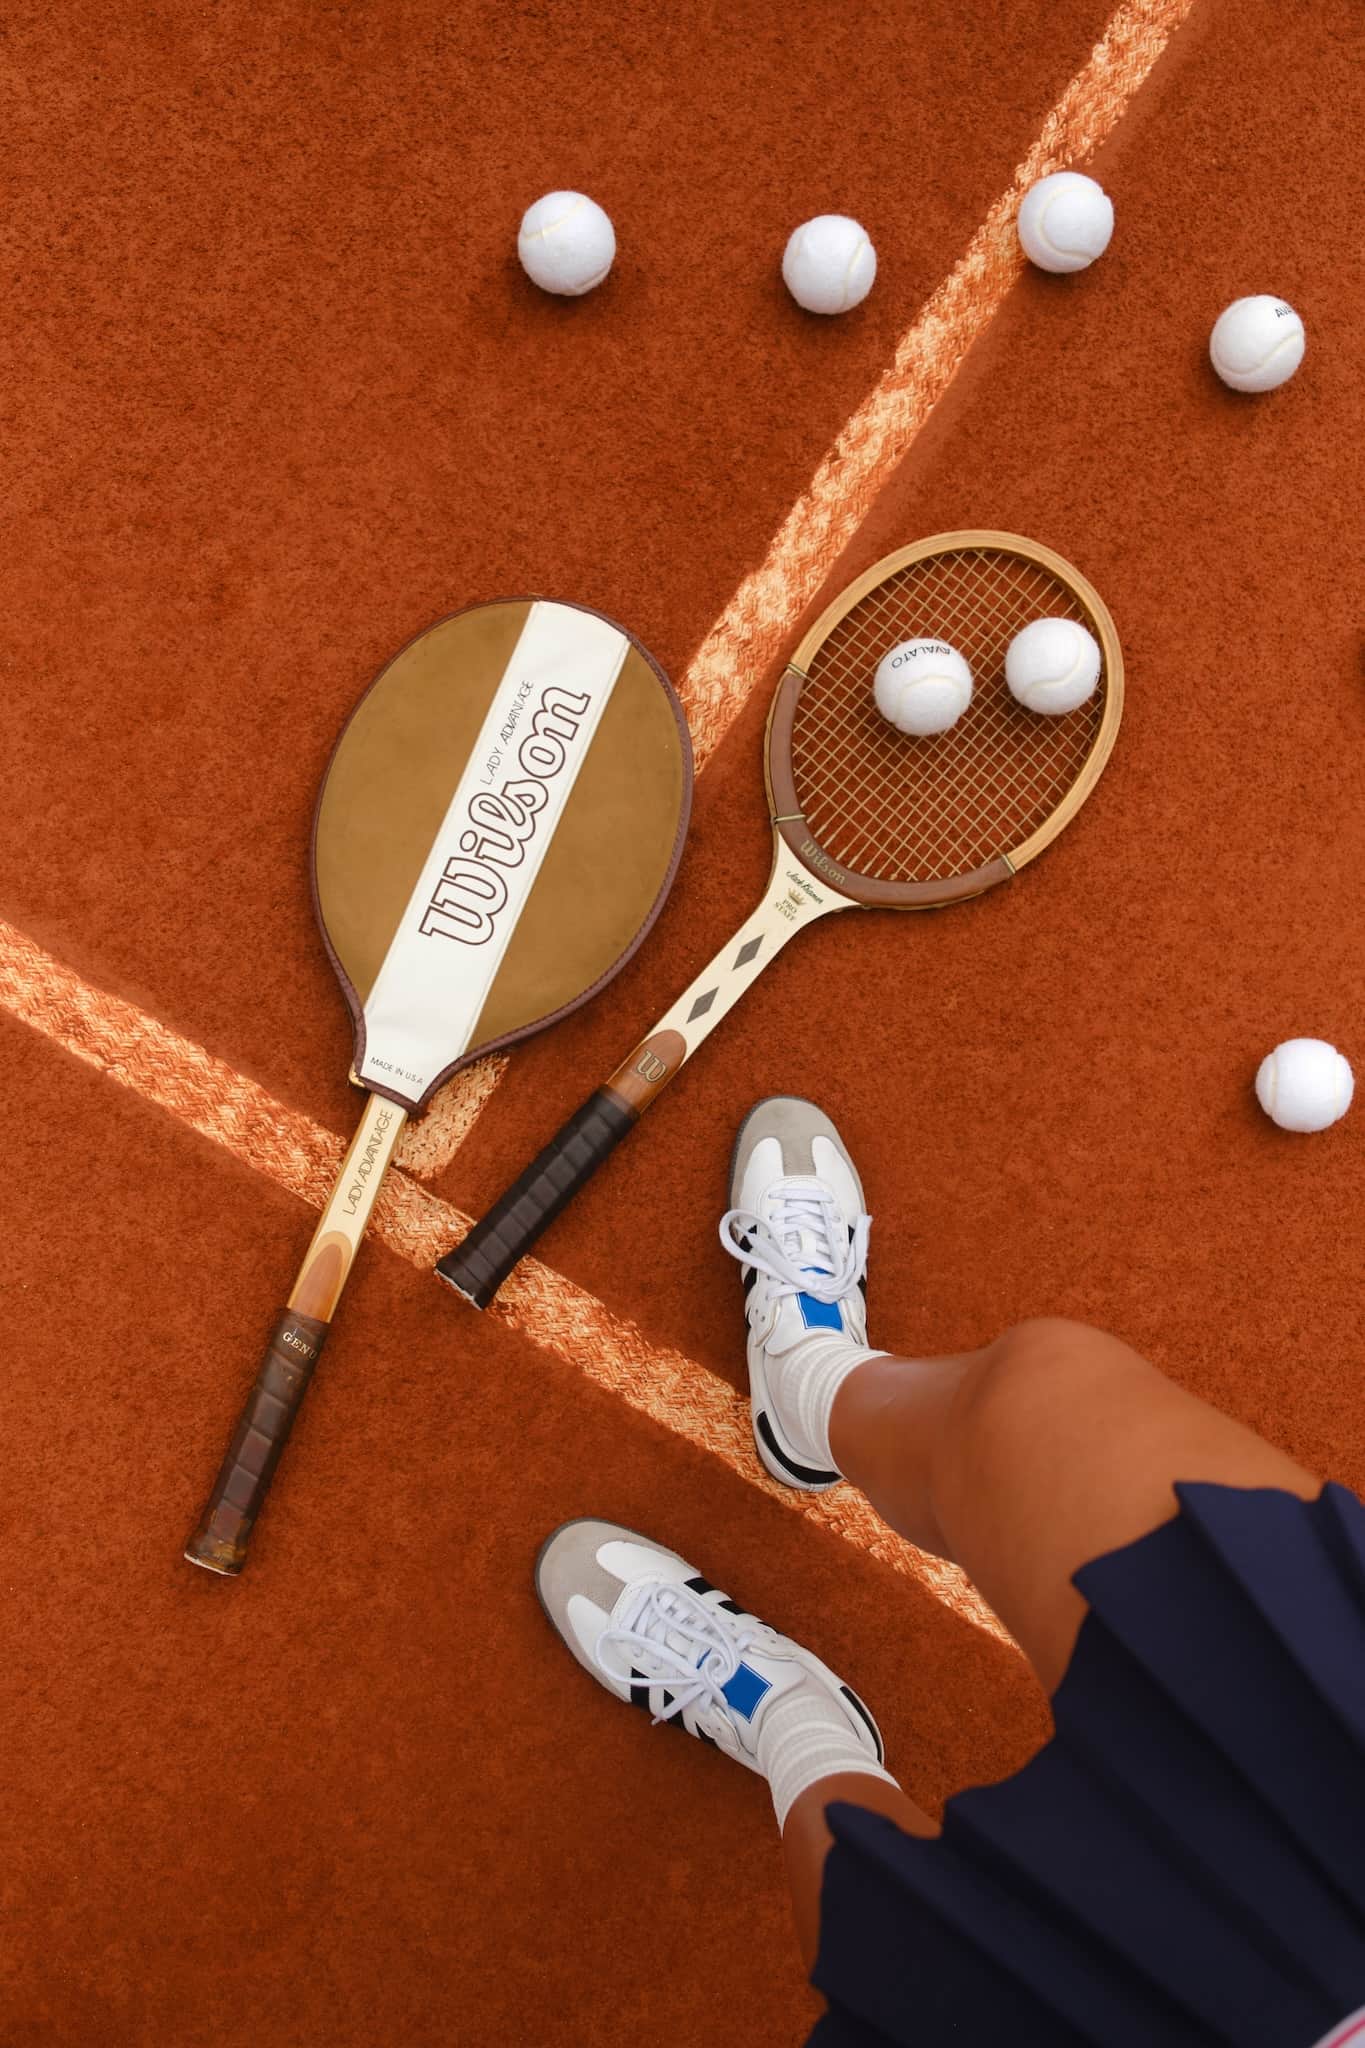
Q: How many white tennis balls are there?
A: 7